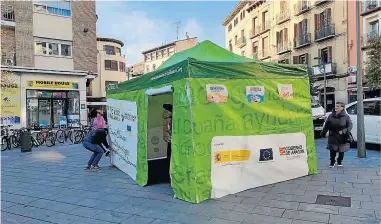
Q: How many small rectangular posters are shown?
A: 3